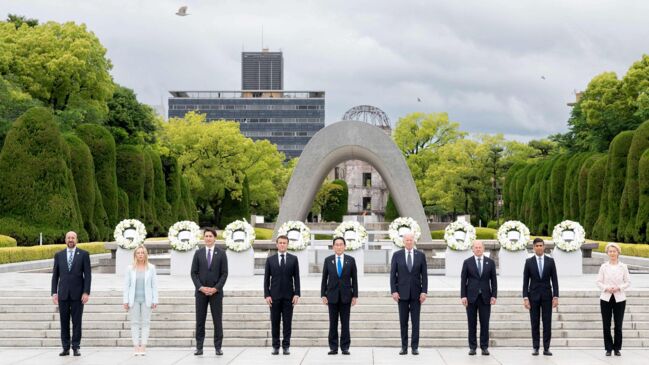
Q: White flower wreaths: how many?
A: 9